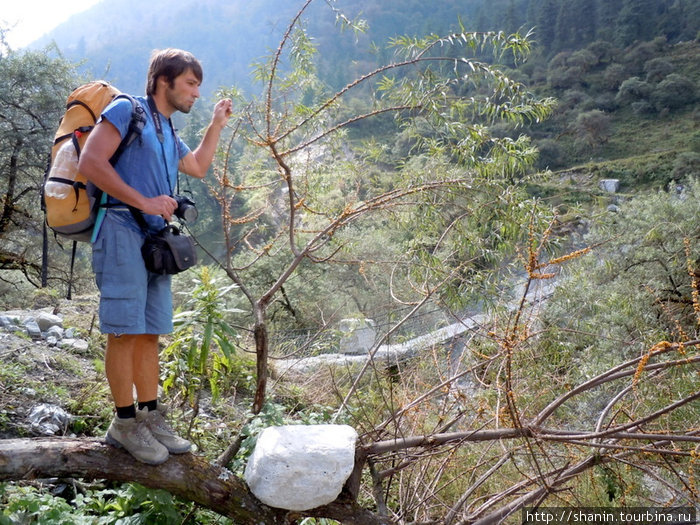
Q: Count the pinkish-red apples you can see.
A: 0